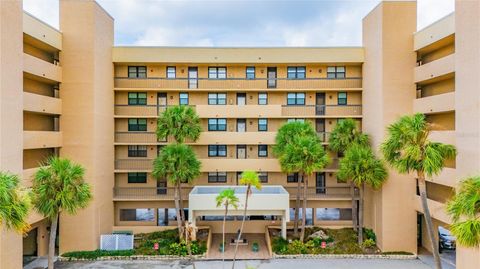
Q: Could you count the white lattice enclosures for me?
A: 1